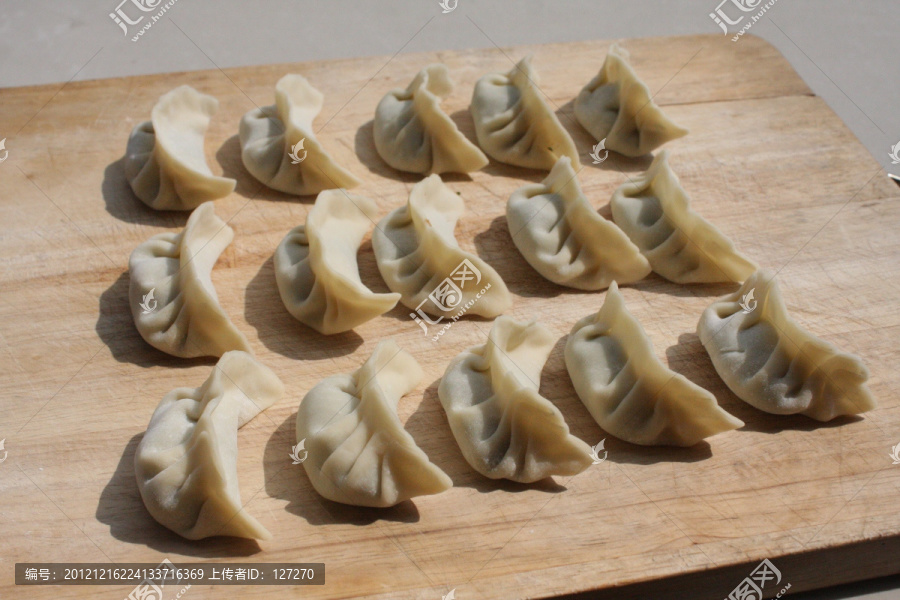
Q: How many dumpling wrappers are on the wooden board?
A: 15